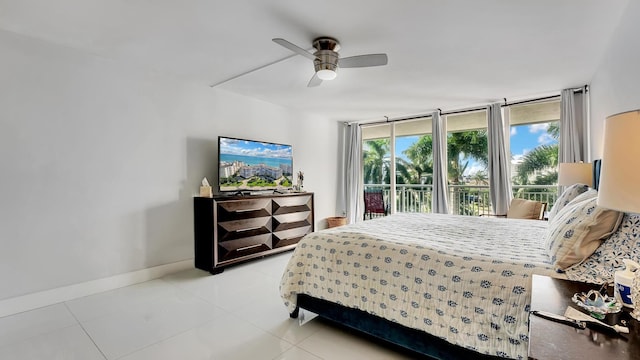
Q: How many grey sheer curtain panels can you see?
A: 4